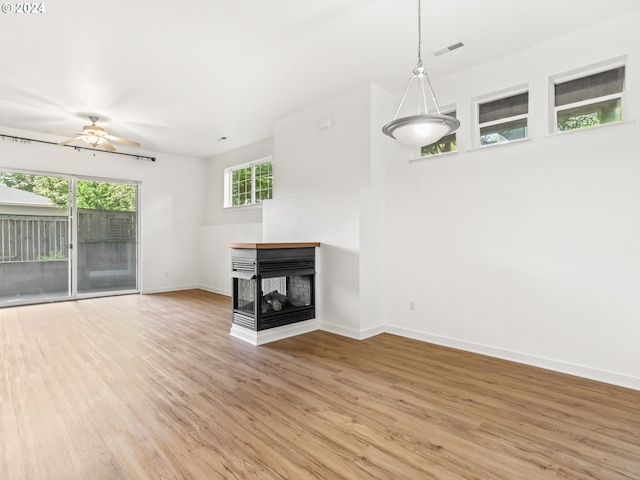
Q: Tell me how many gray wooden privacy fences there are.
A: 1